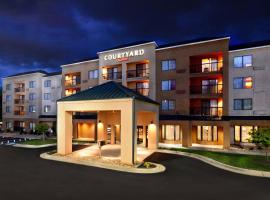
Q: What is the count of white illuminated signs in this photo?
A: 1